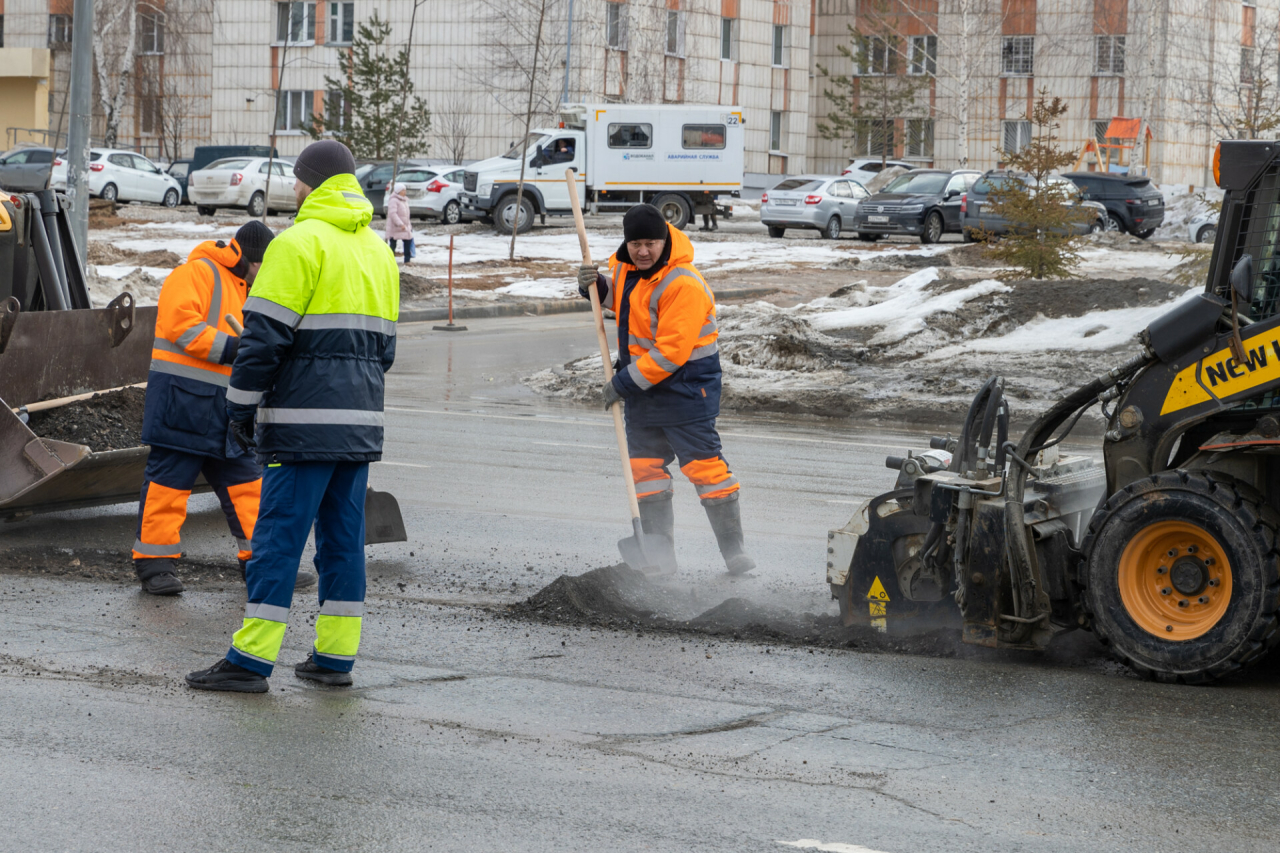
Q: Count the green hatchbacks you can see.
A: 0